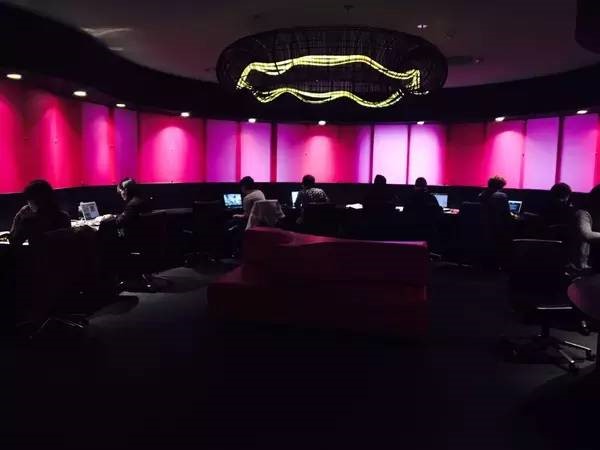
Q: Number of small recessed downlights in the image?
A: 9